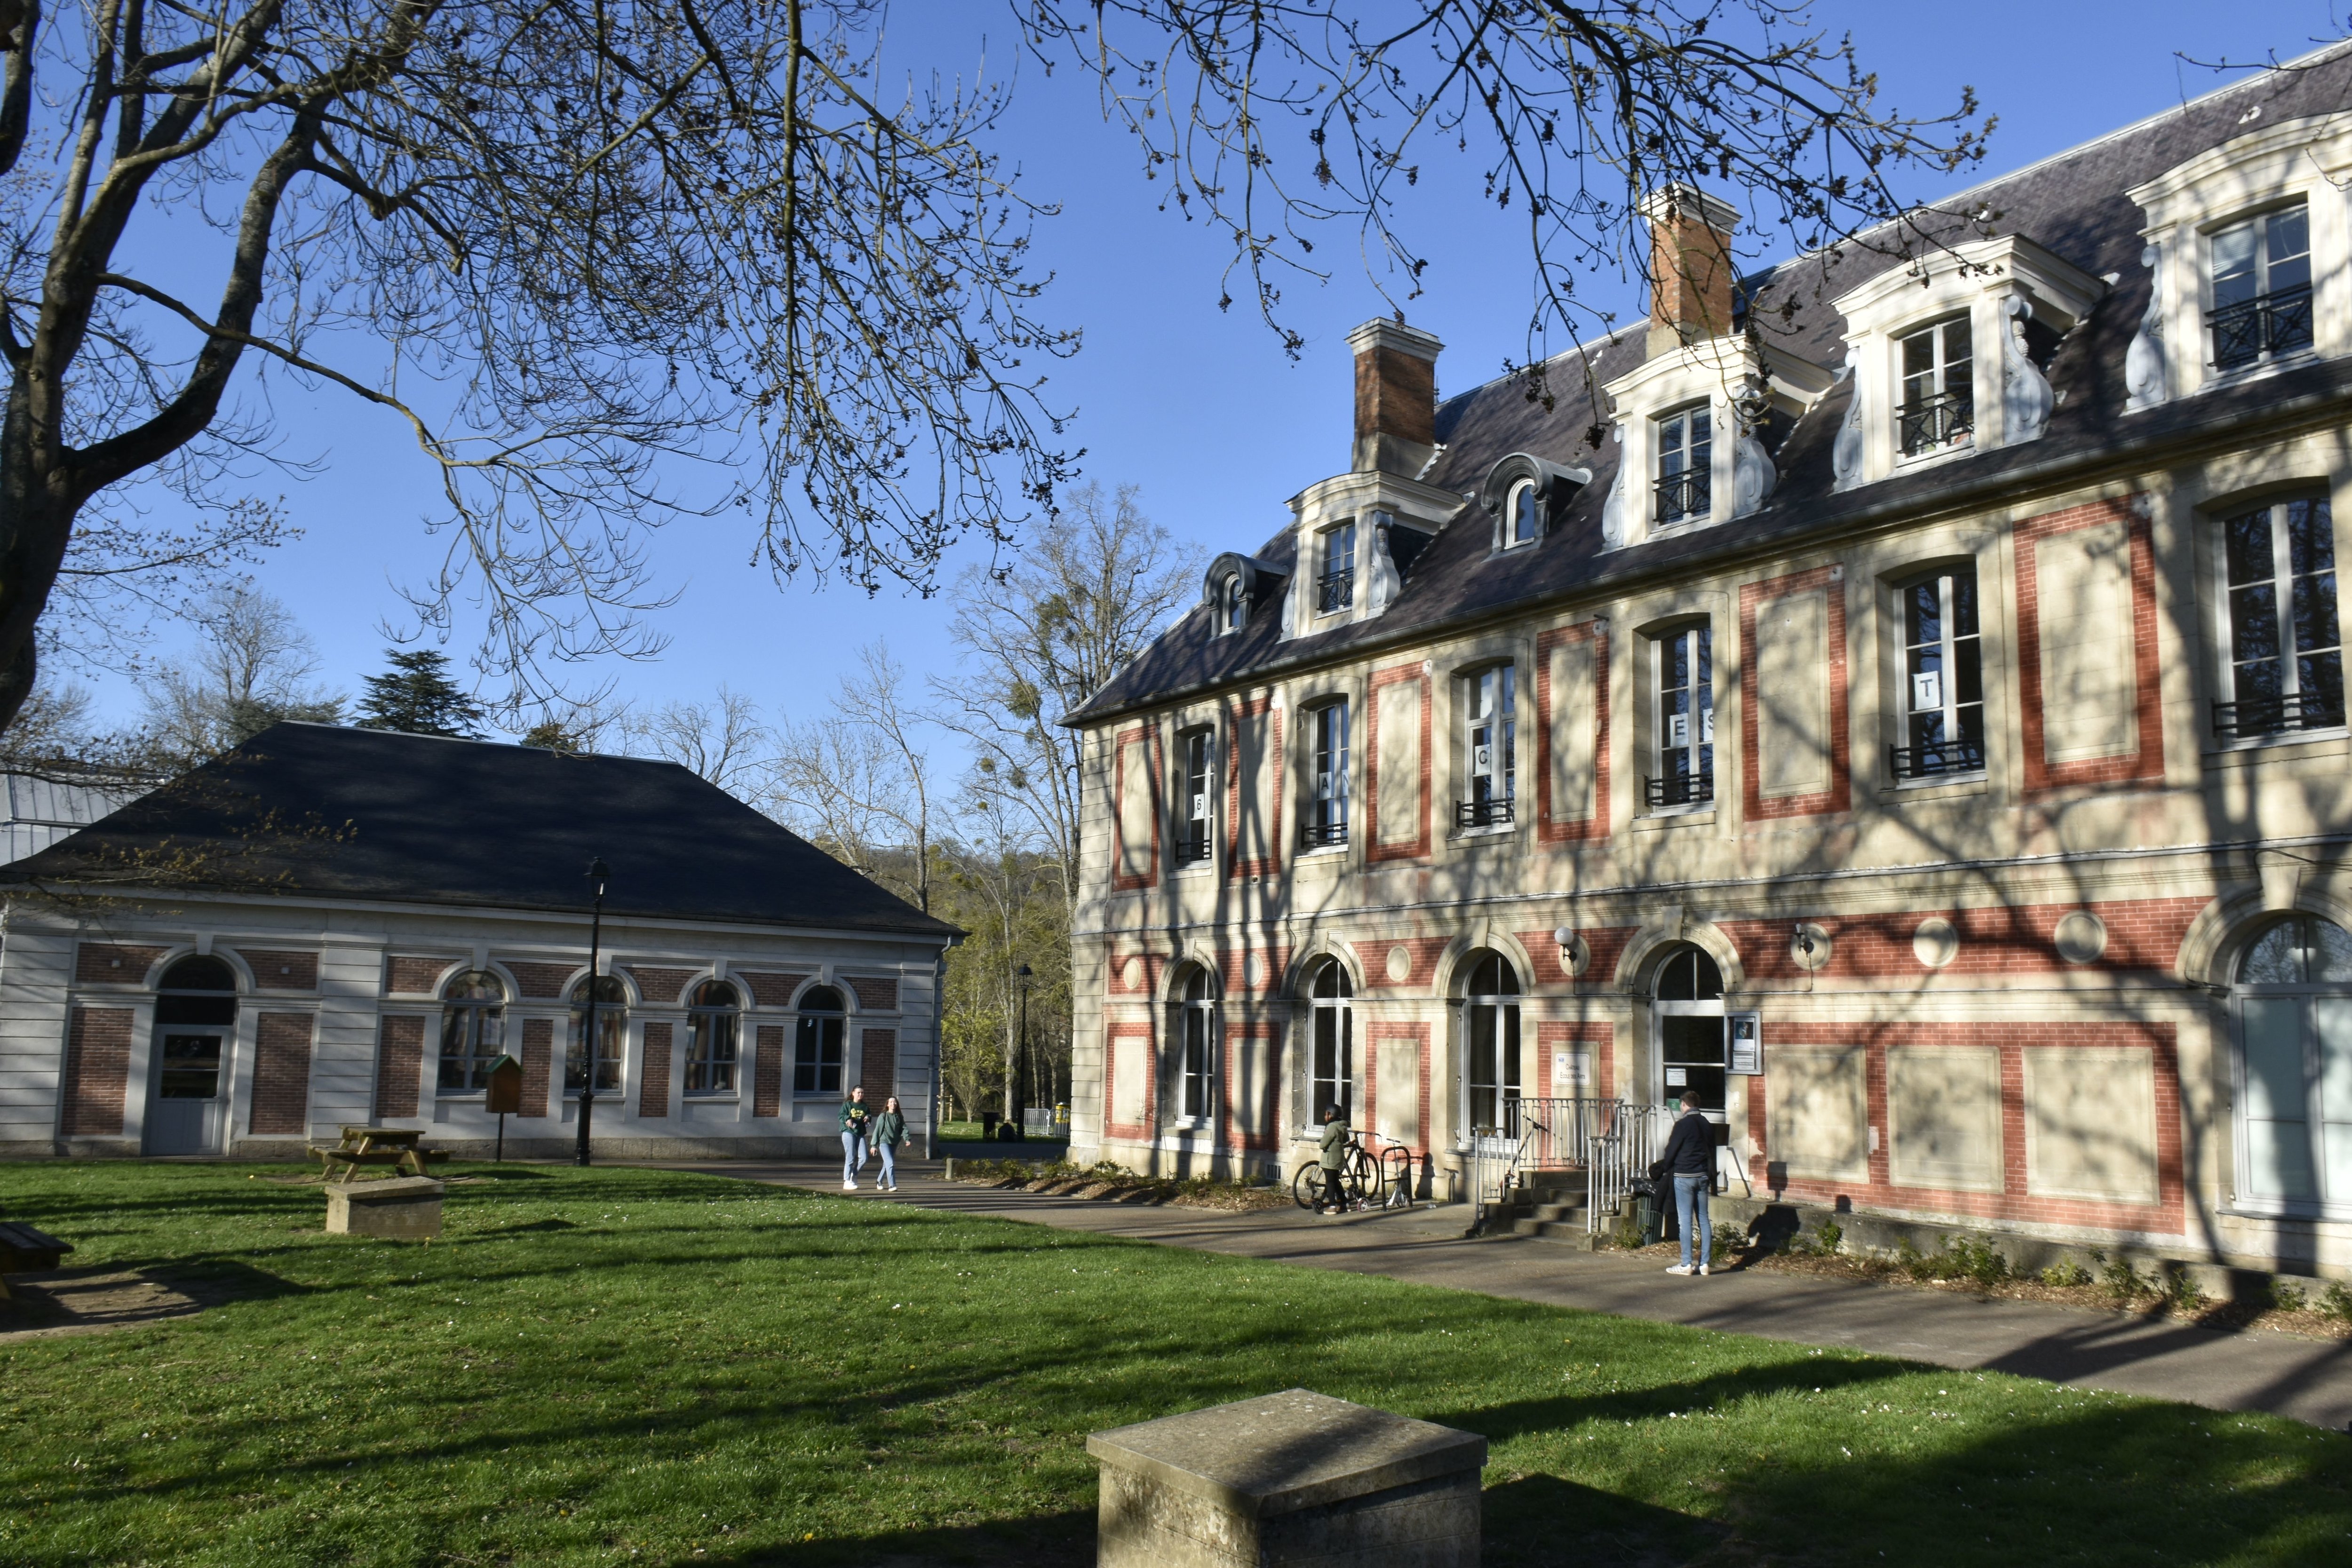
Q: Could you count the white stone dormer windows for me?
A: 4